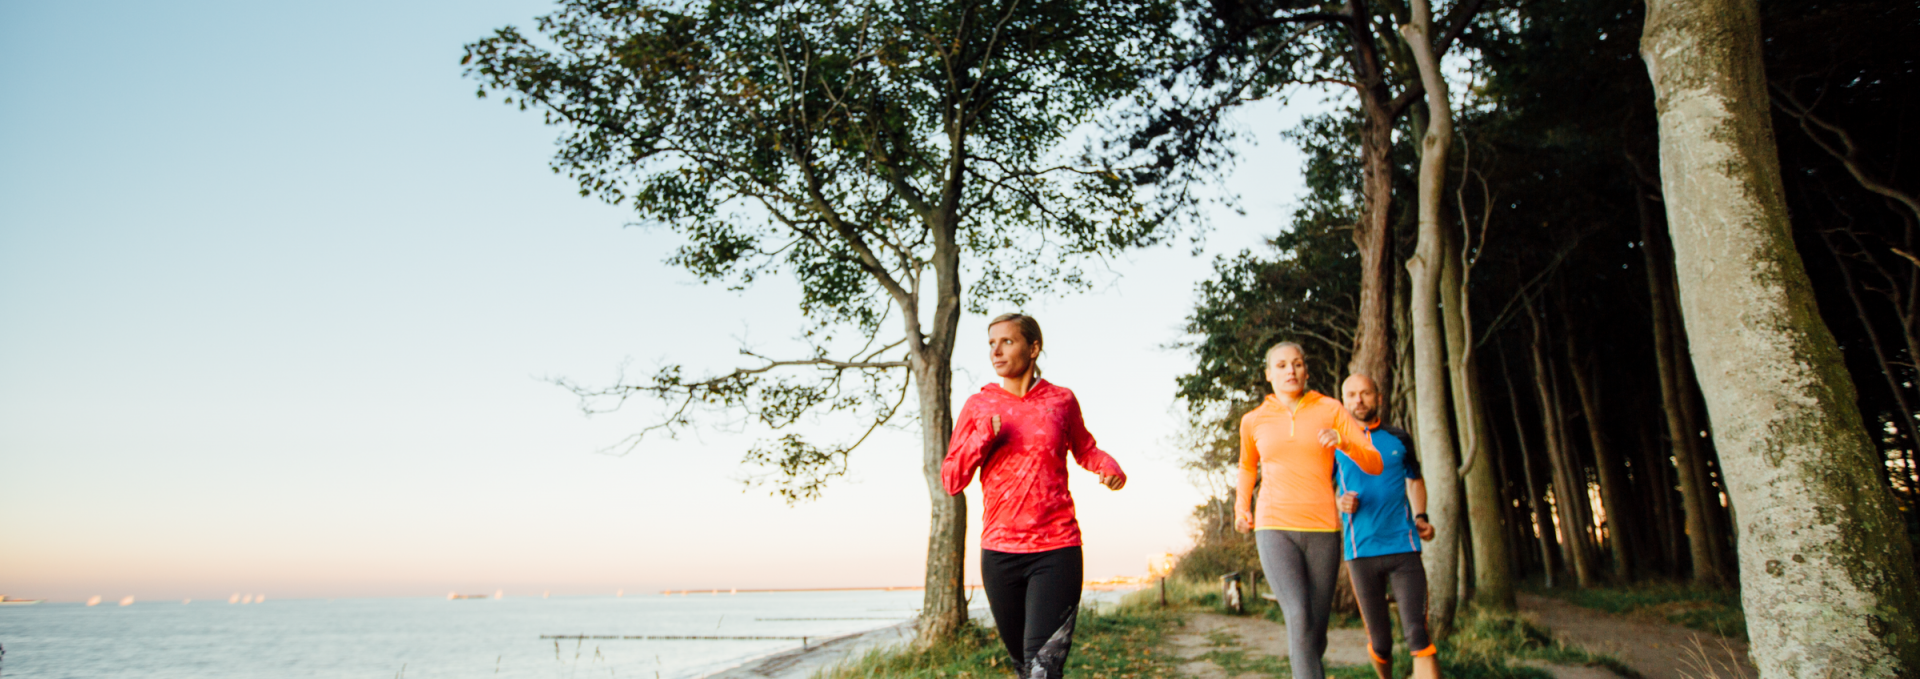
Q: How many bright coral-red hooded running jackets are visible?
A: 1